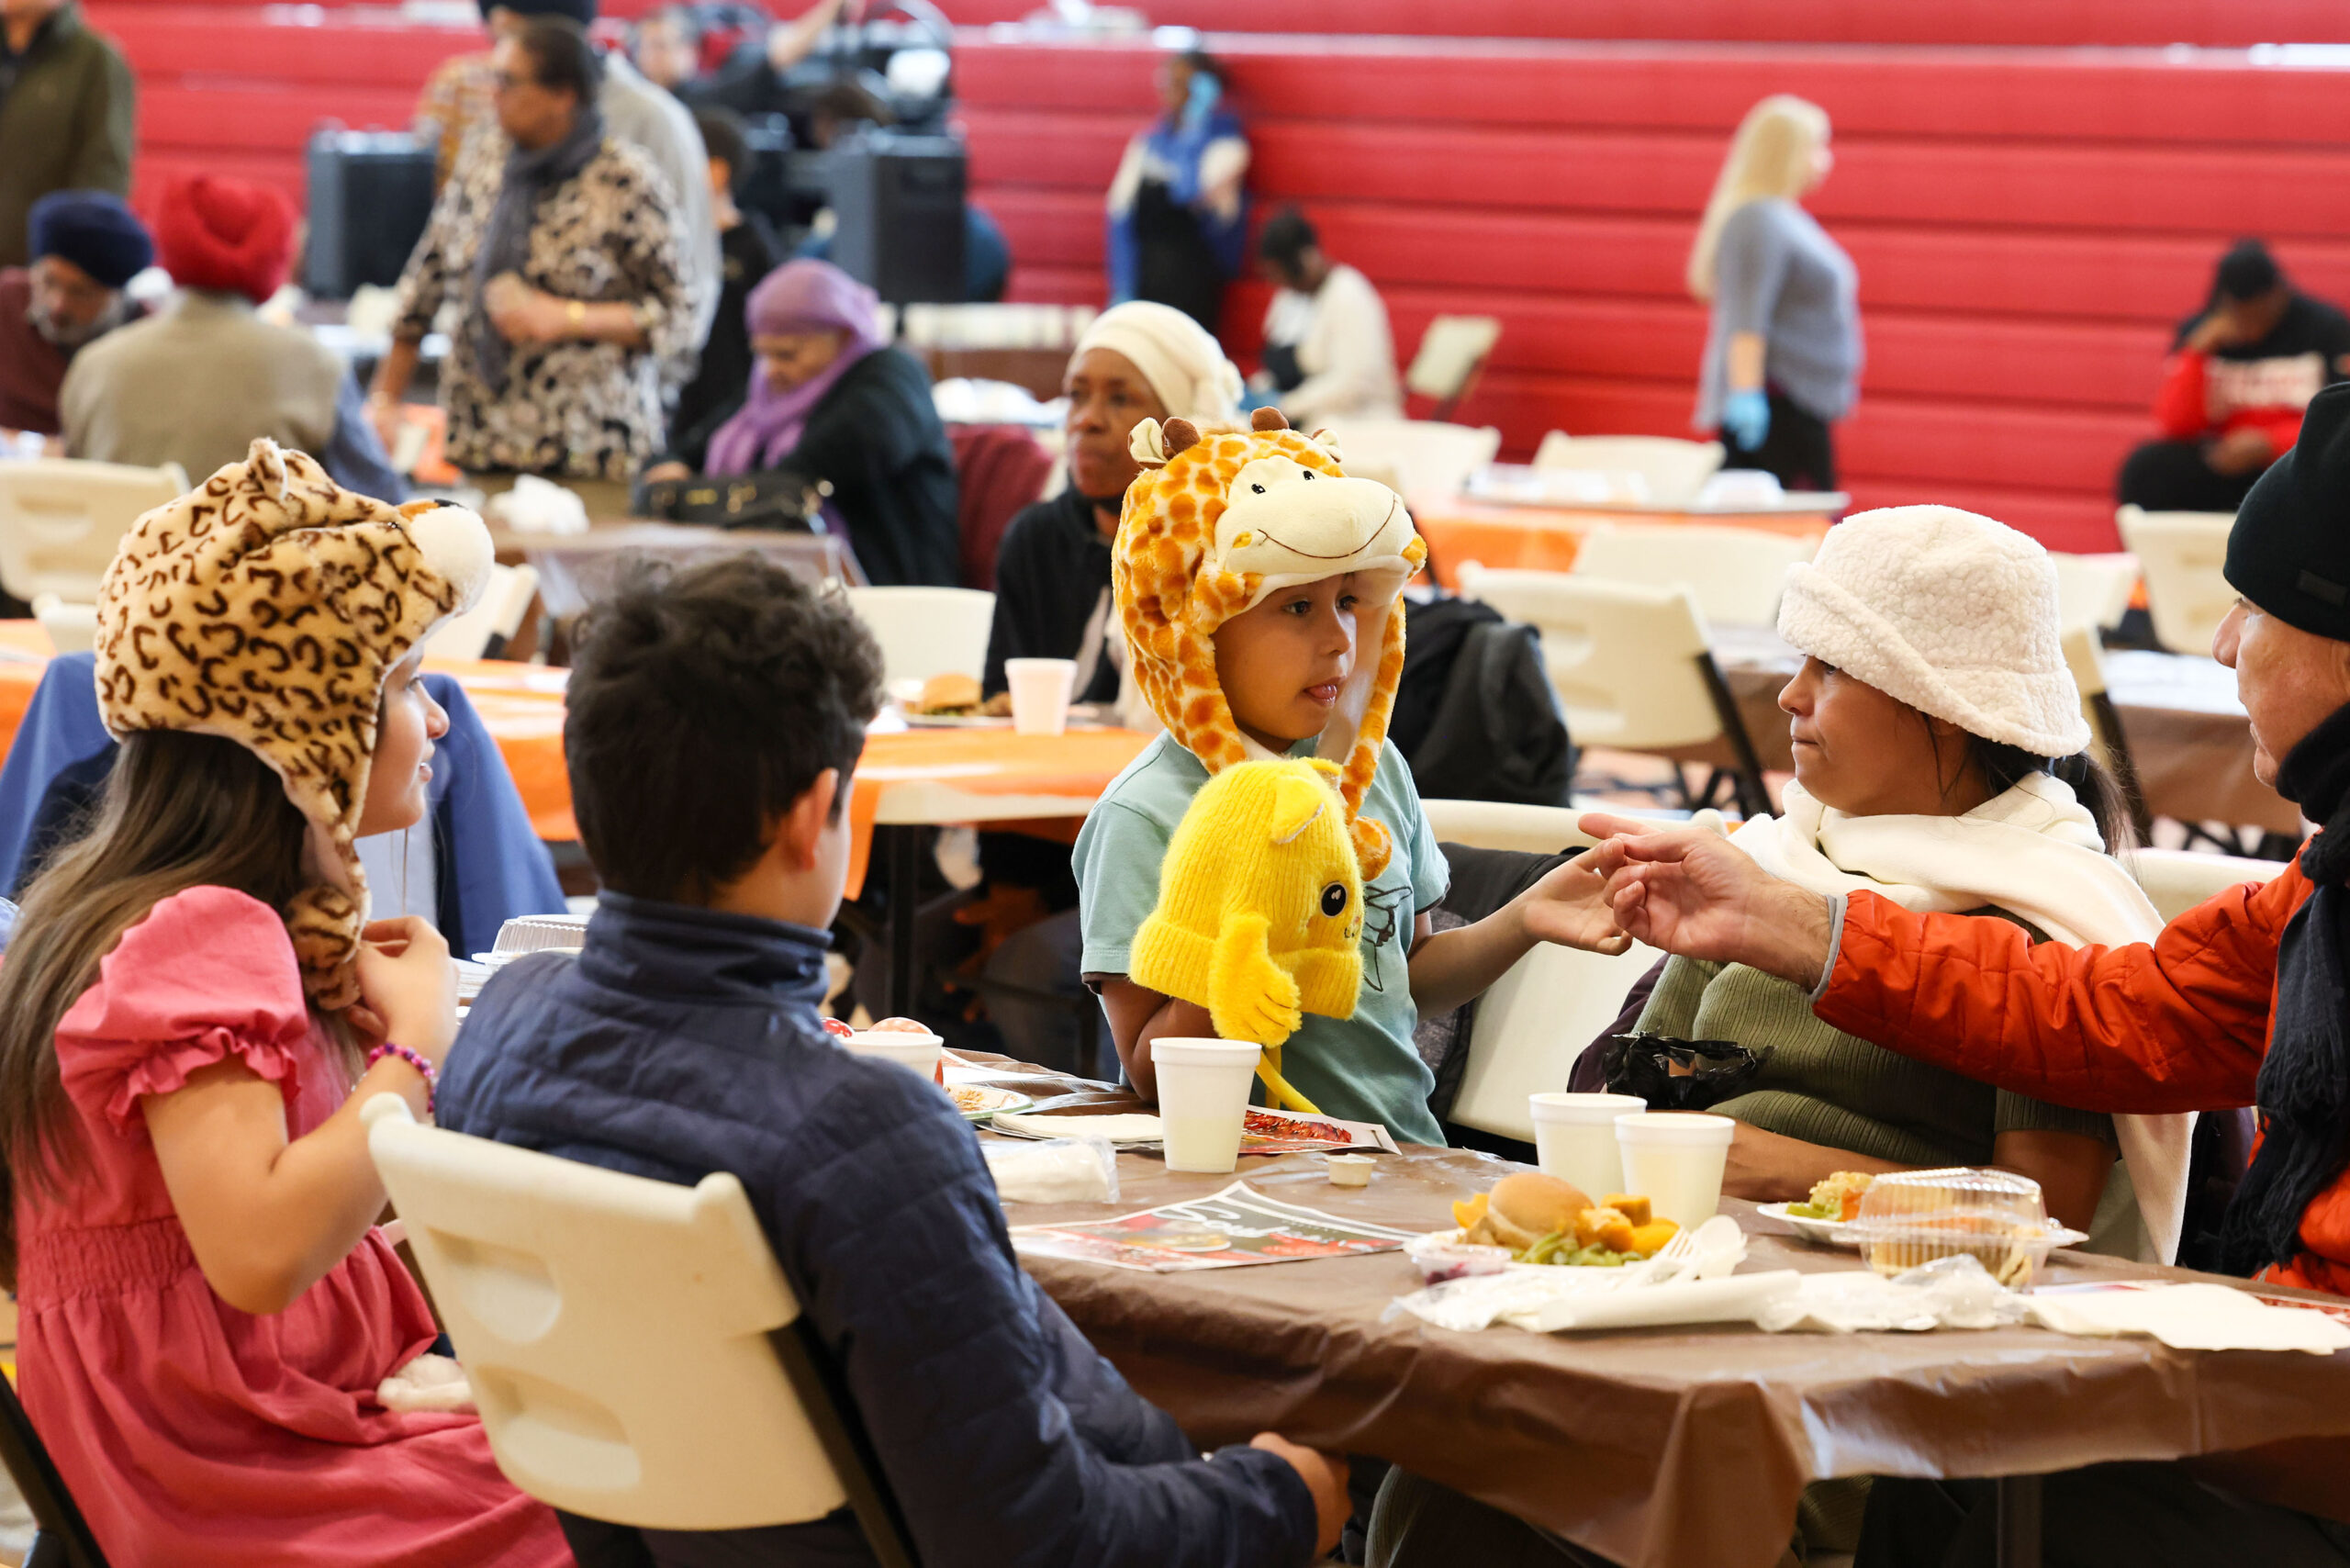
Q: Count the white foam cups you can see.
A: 5